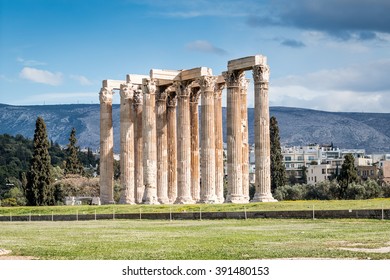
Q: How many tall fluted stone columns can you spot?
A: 13